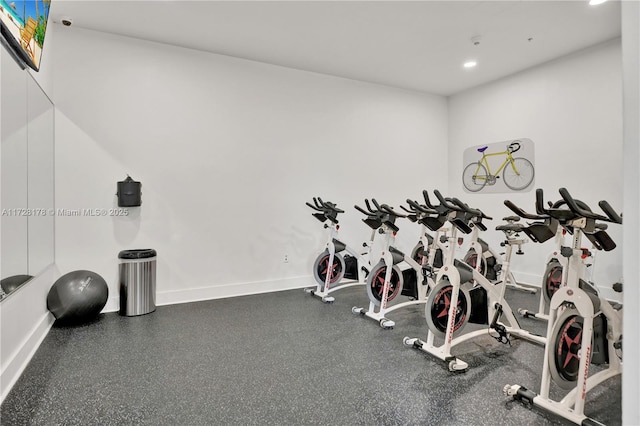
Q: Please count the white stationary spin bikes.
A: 7